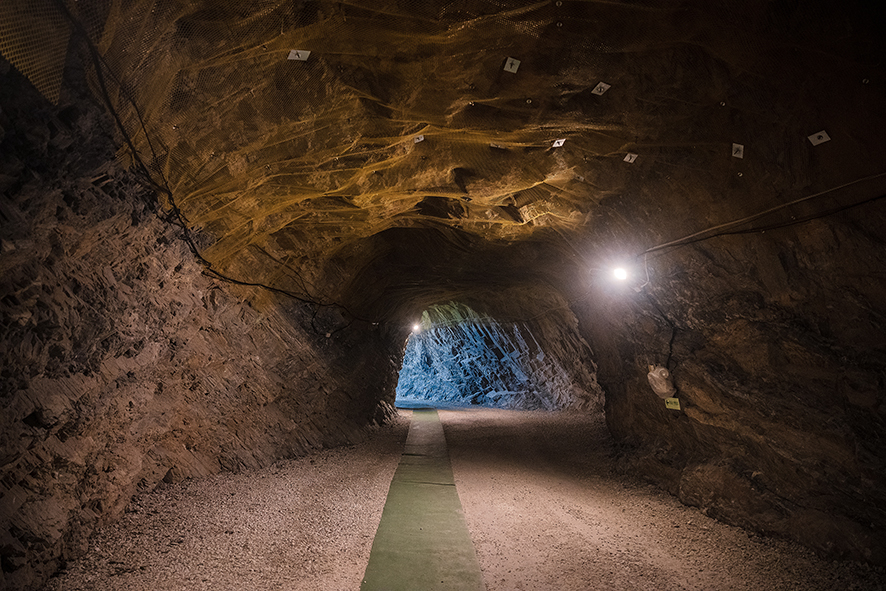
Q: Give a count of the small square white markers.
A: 8